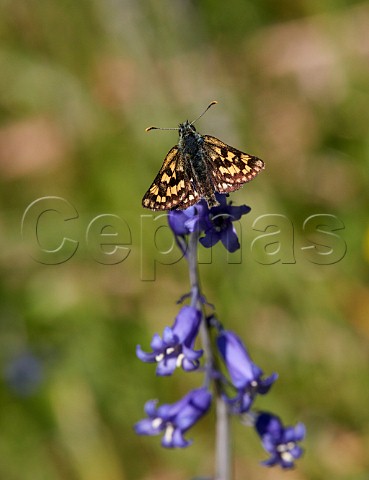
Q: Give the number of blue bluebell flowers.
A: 6